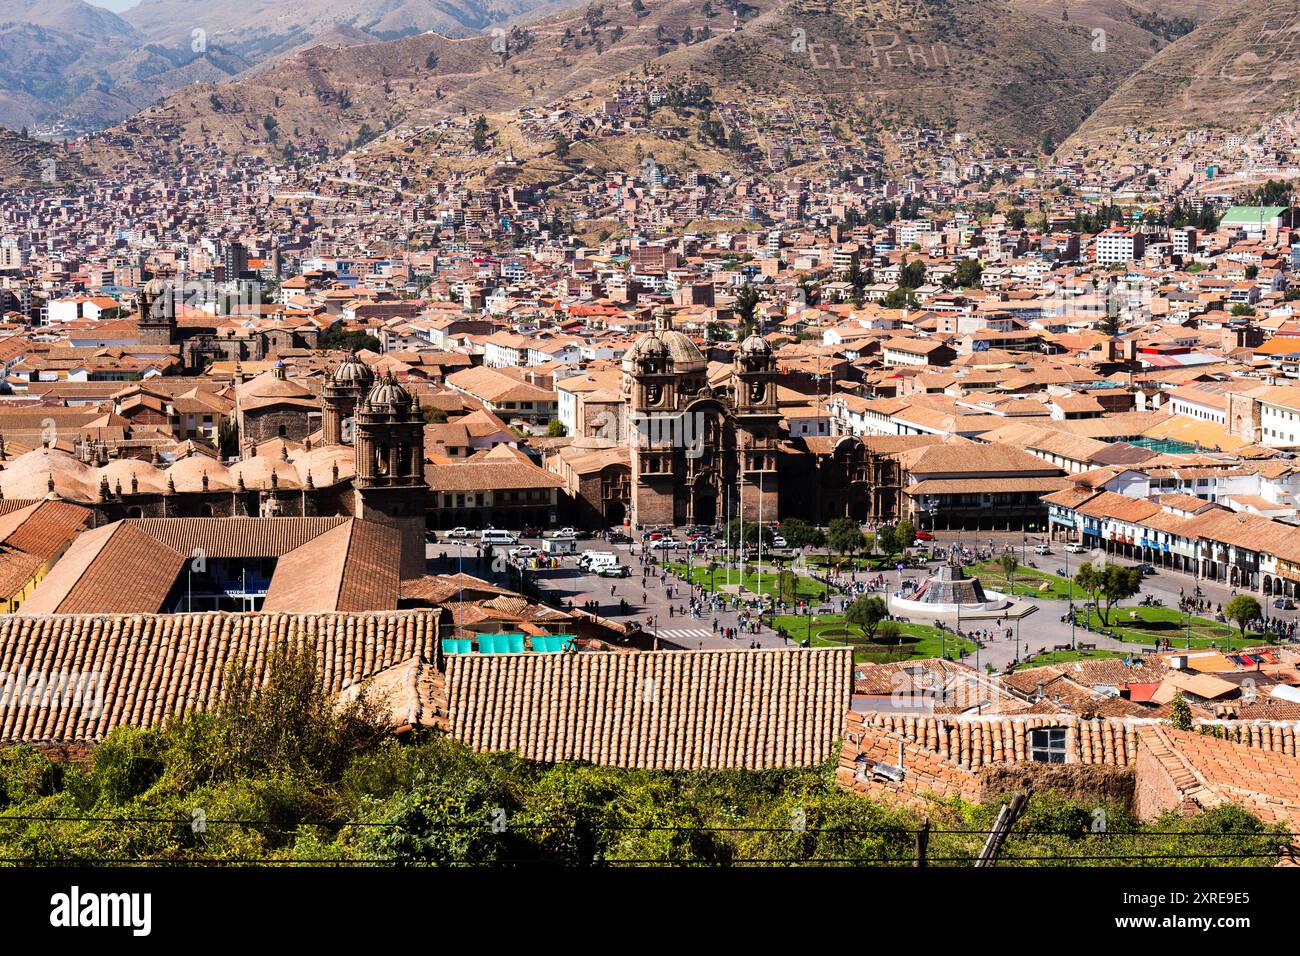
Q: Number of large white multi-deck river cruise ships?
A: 0